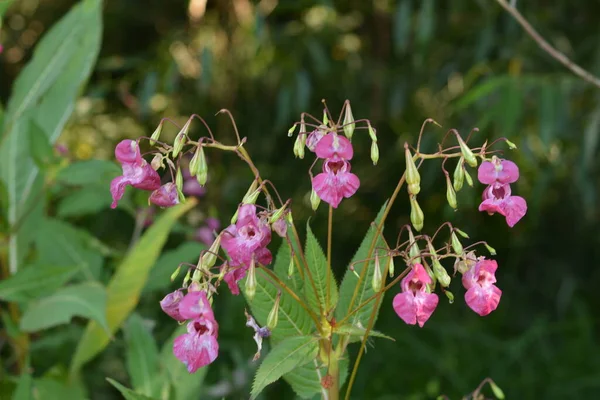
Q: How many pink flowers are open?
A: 7